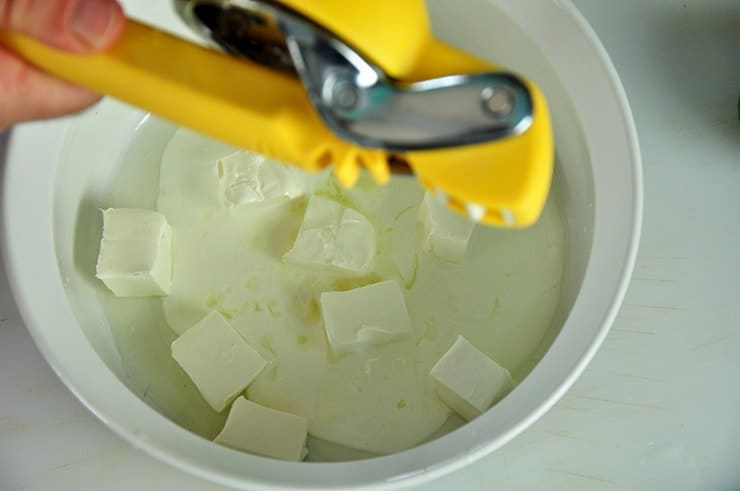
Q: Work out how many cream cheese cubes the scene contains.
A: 8